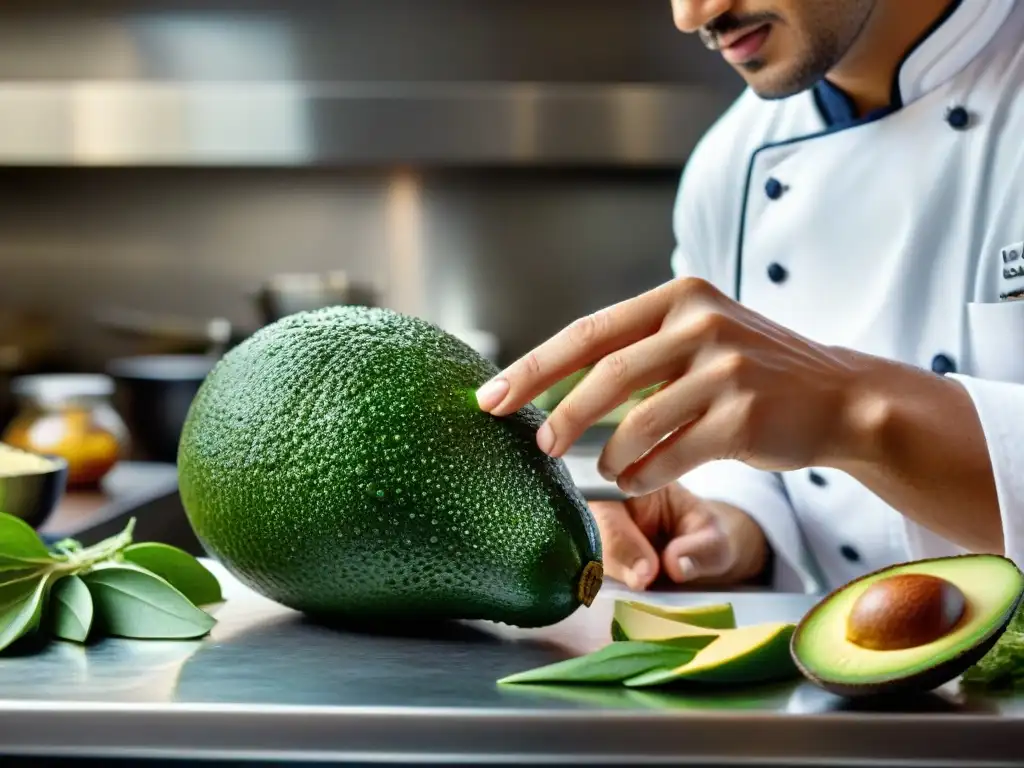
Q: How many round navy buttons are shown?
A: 6